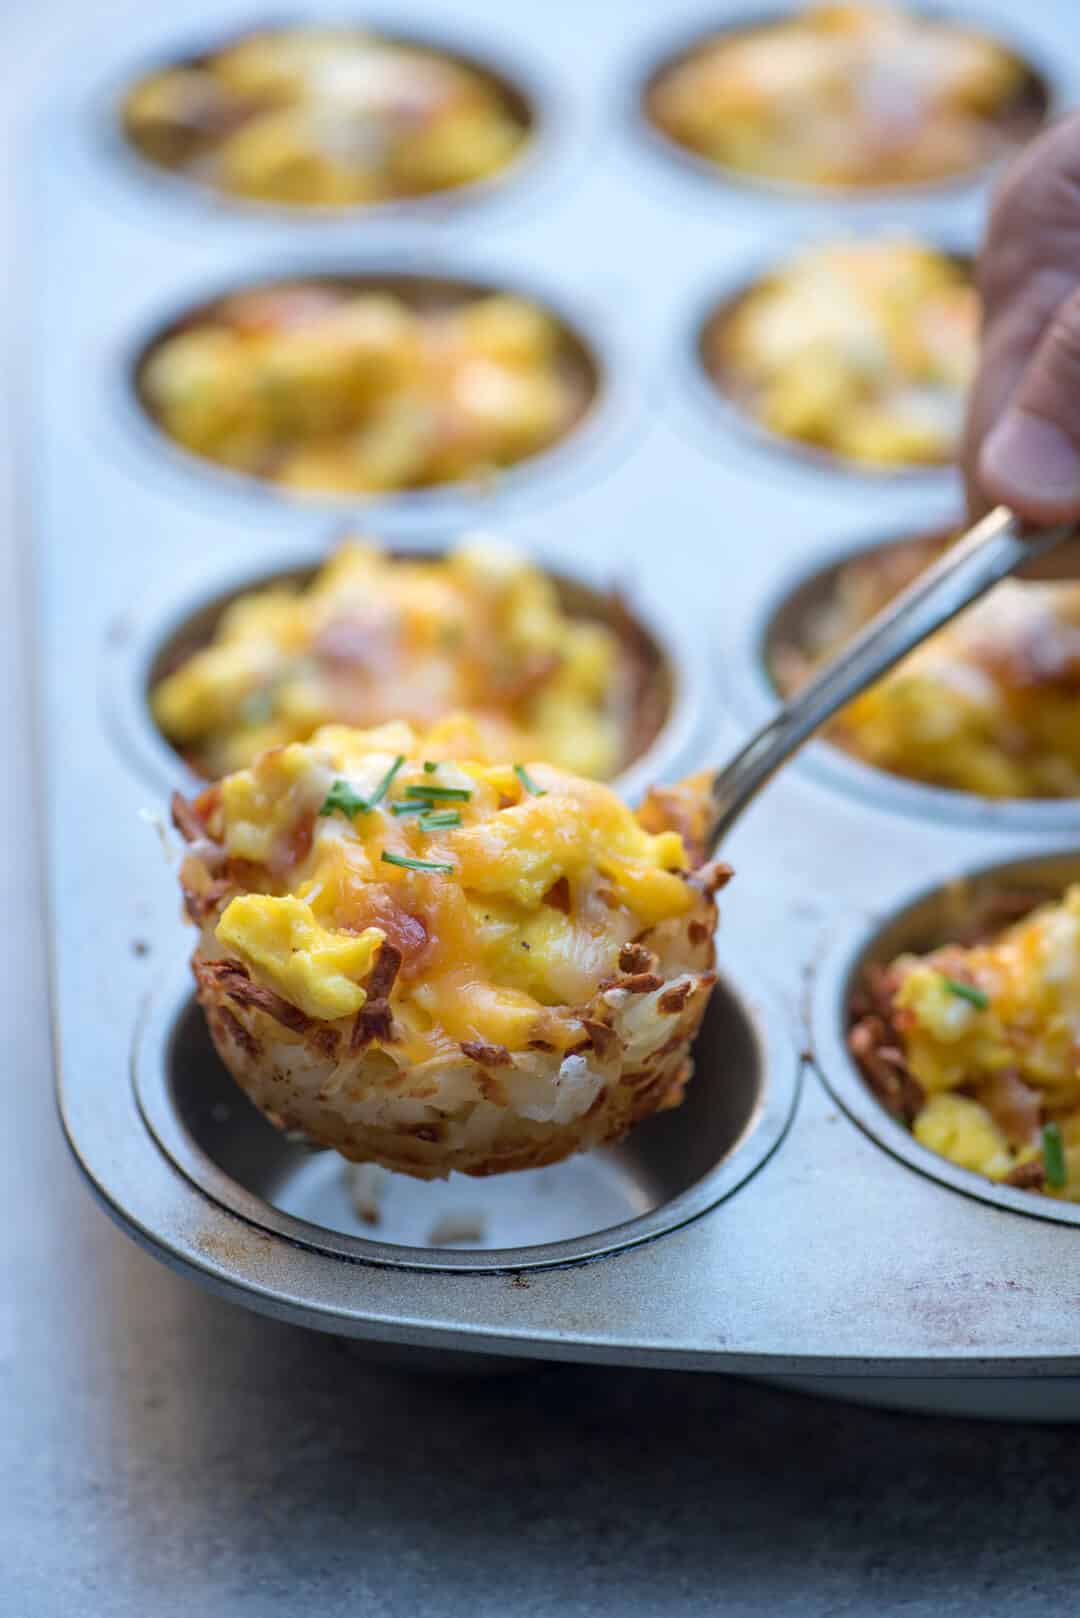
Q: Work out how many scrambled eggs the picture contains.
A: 8